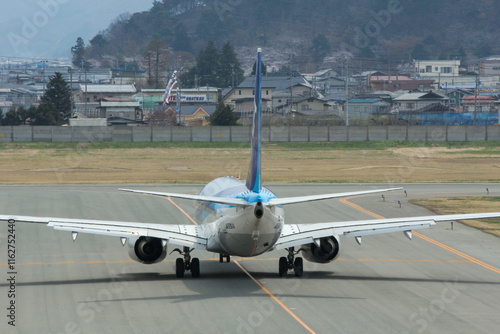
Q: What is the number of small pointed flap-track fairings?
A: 6